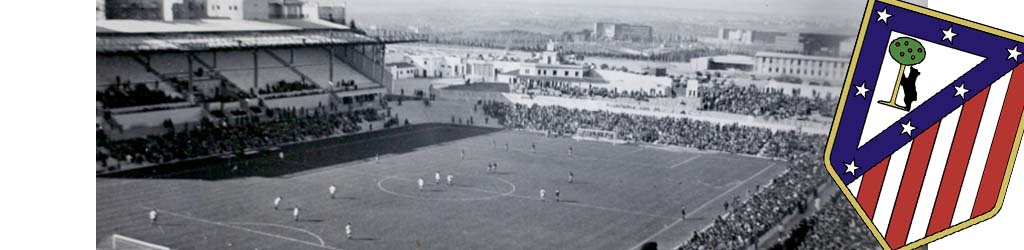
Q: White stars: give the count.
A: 7